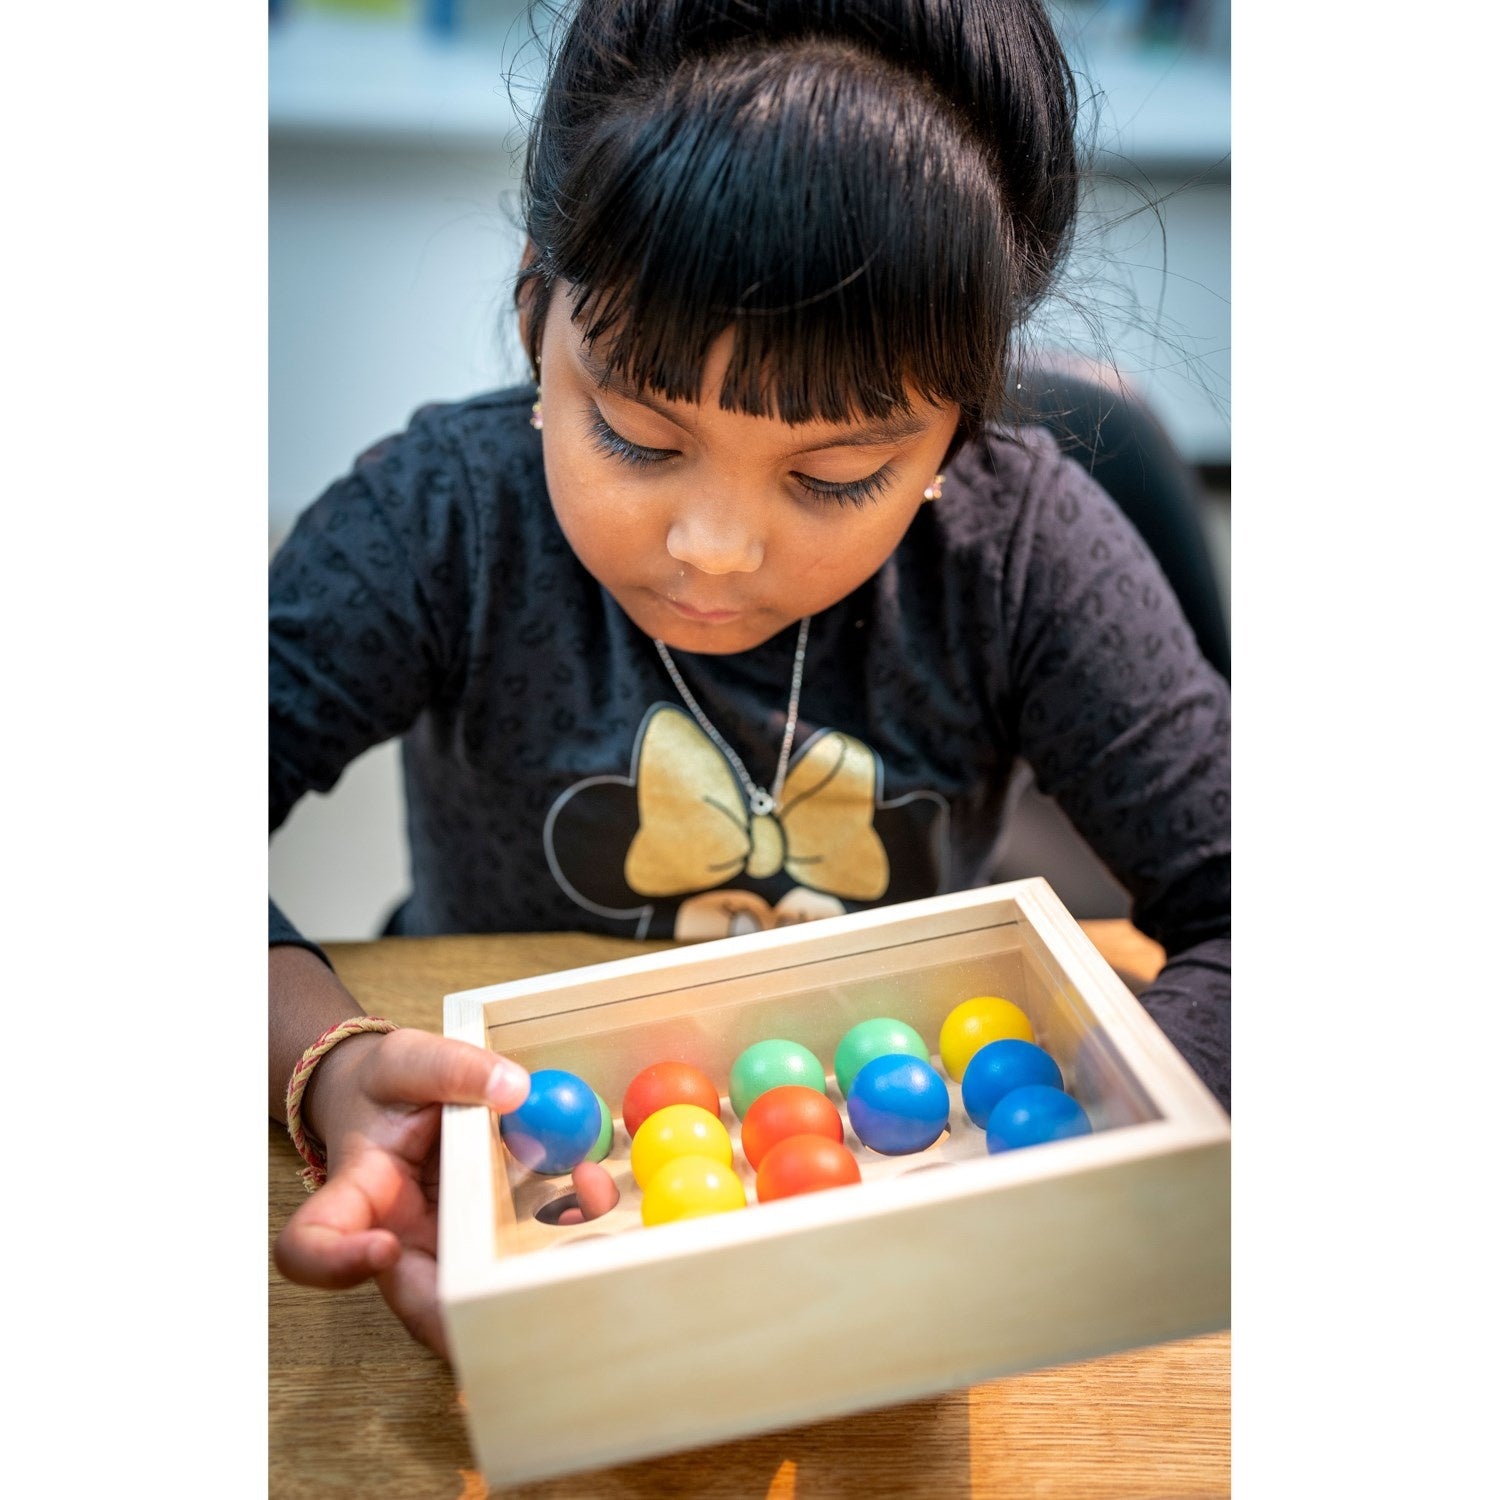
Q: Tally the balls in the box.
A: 13